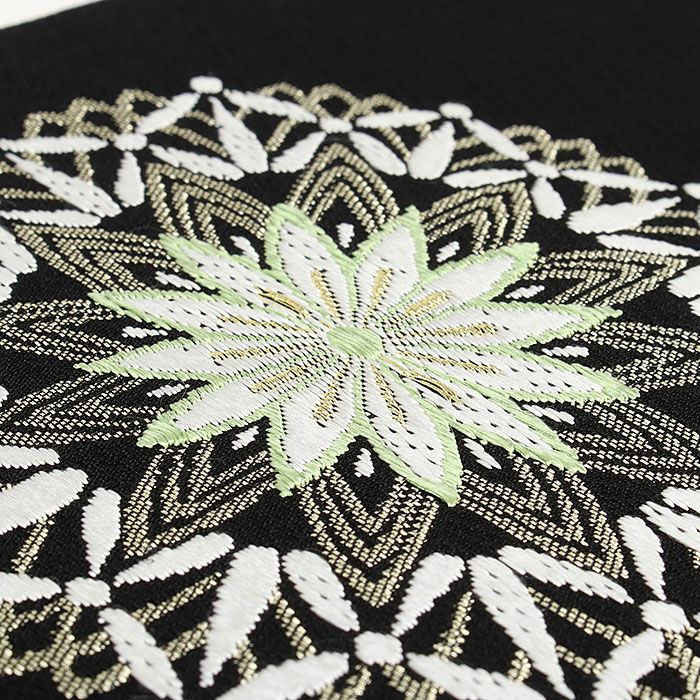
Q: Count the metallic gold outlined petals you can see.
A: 12